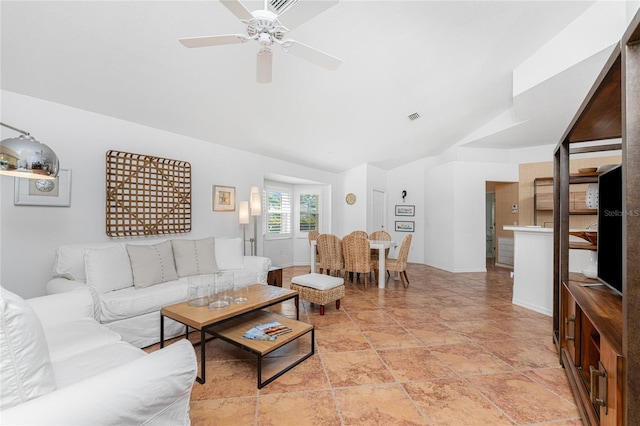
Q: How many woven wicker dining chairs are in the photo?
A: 6